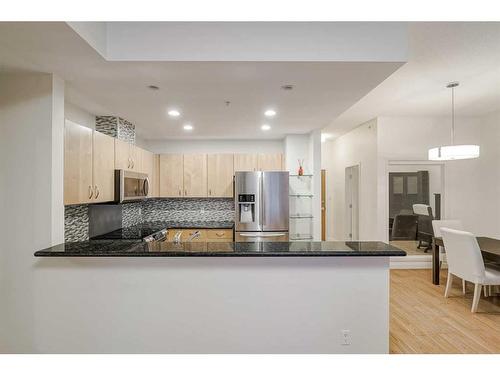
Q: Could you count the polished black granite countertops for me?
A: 2